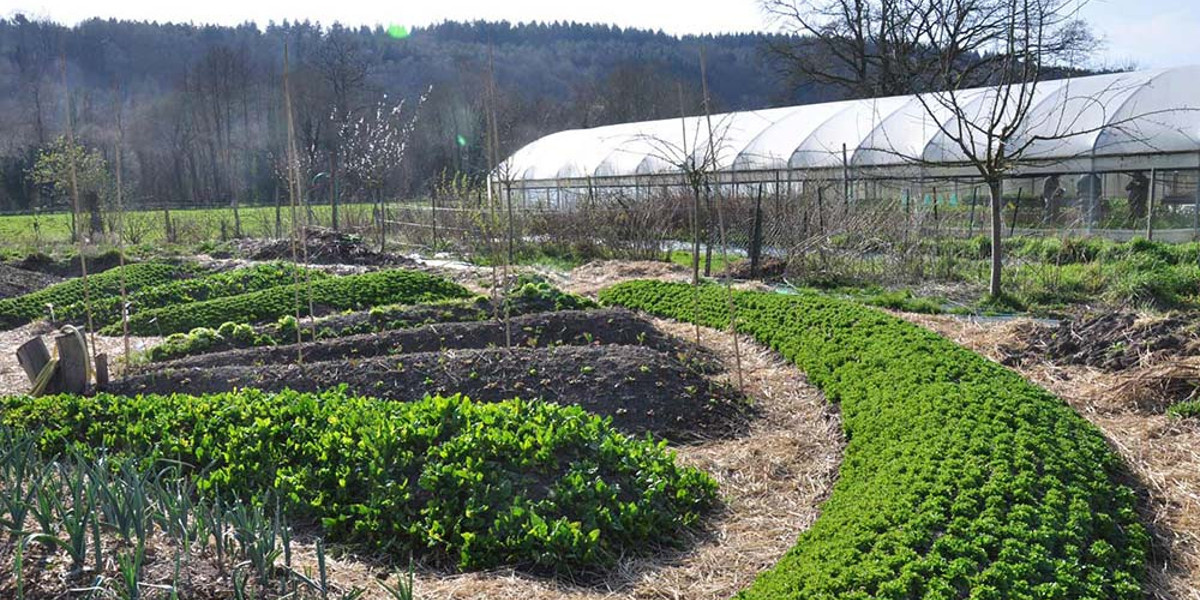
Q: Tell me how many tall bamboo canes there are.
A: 8